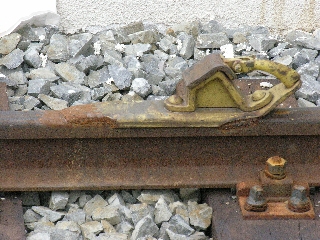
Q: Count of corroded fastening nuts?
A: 3